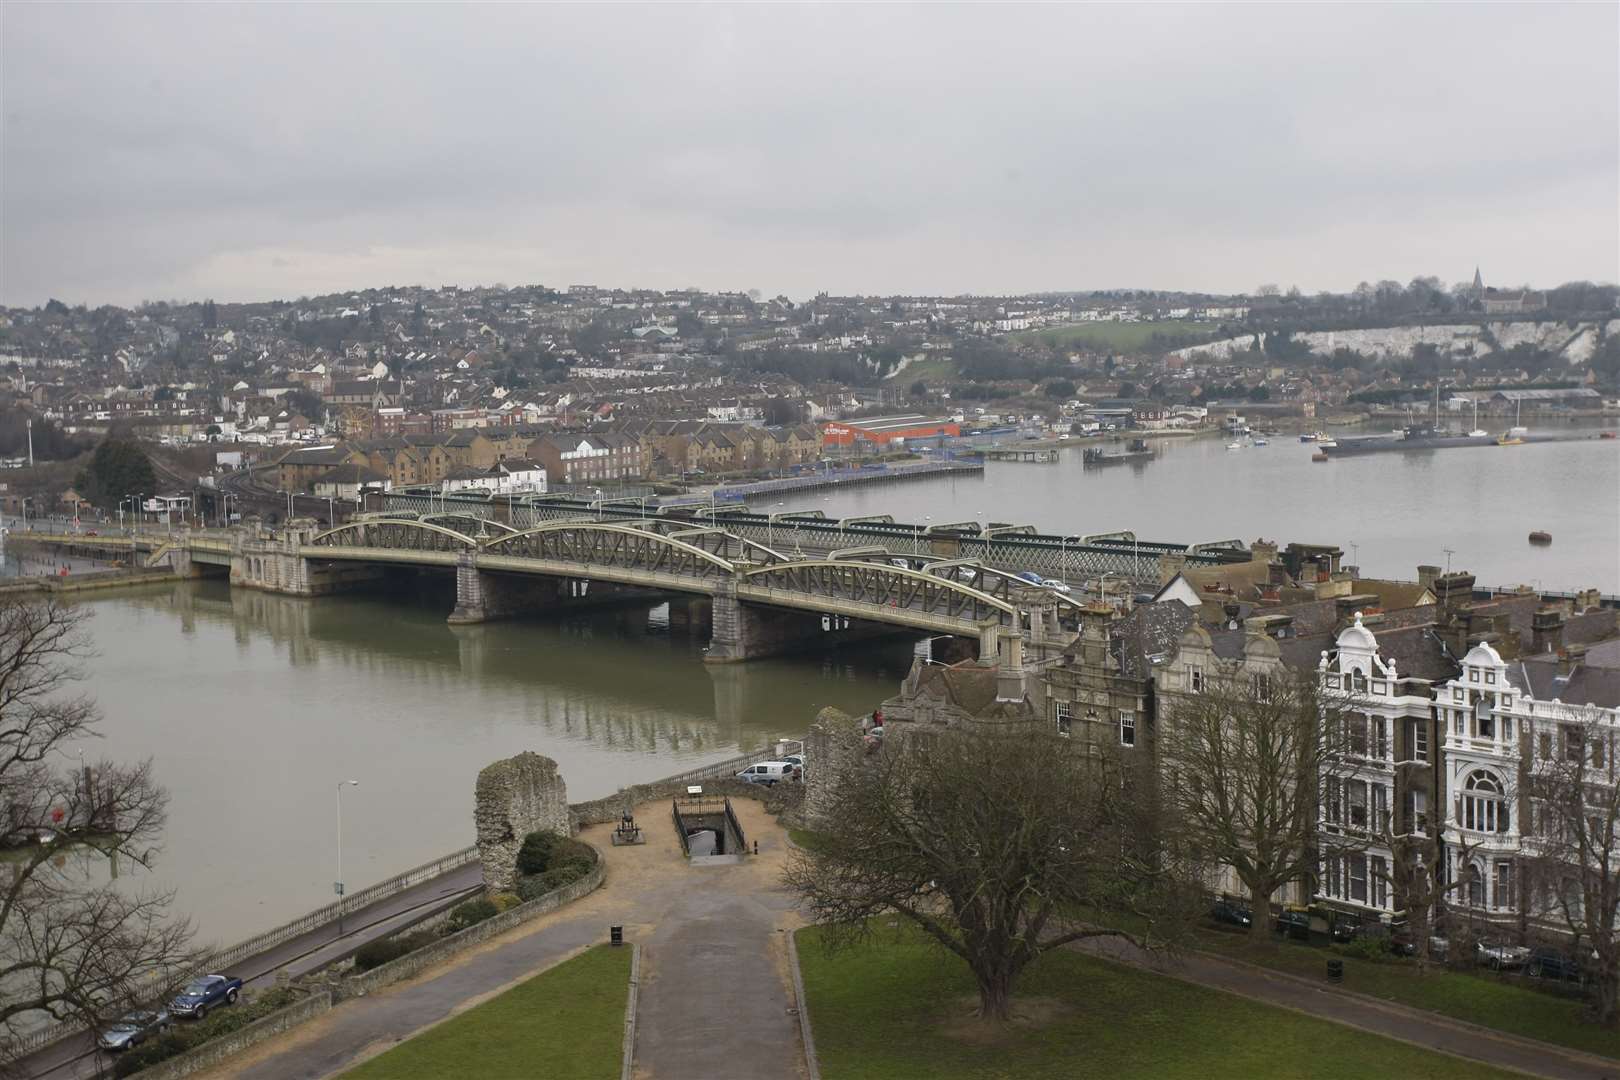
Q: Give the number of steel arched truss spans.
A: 3